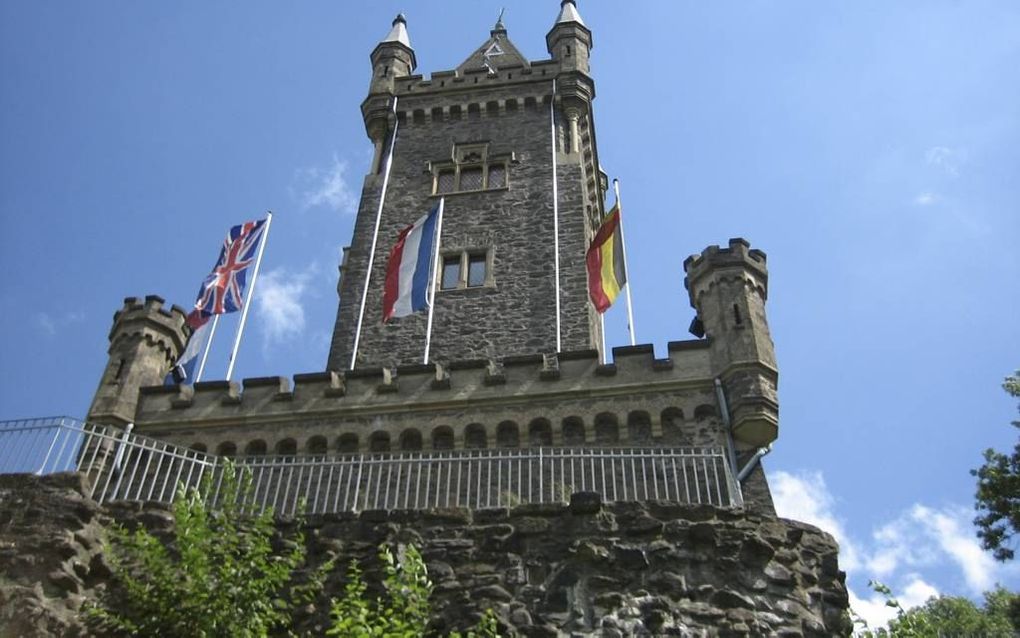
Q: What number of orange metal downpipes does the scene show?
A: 0